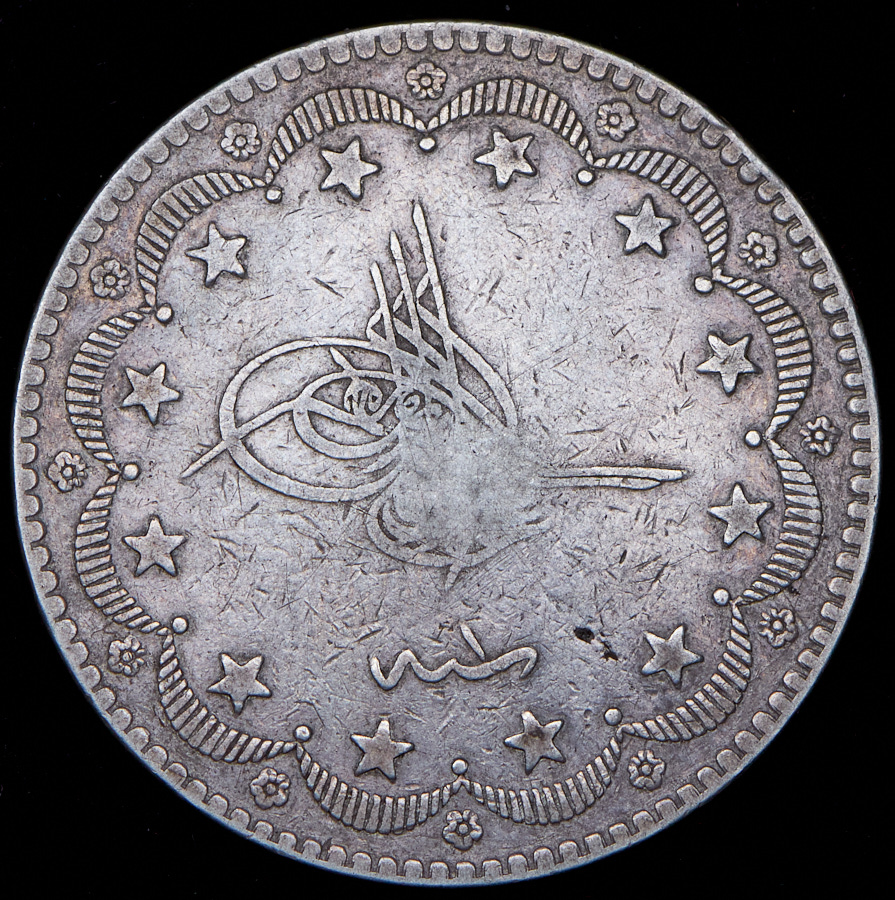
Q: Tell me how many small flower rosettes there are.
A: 12